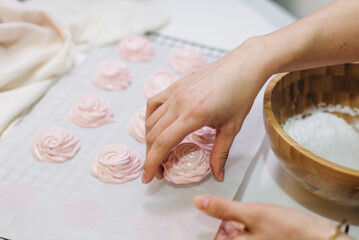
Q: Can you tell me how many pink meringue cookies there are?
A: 10